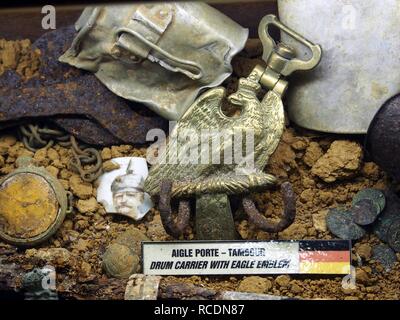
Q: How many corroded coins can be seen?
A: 6